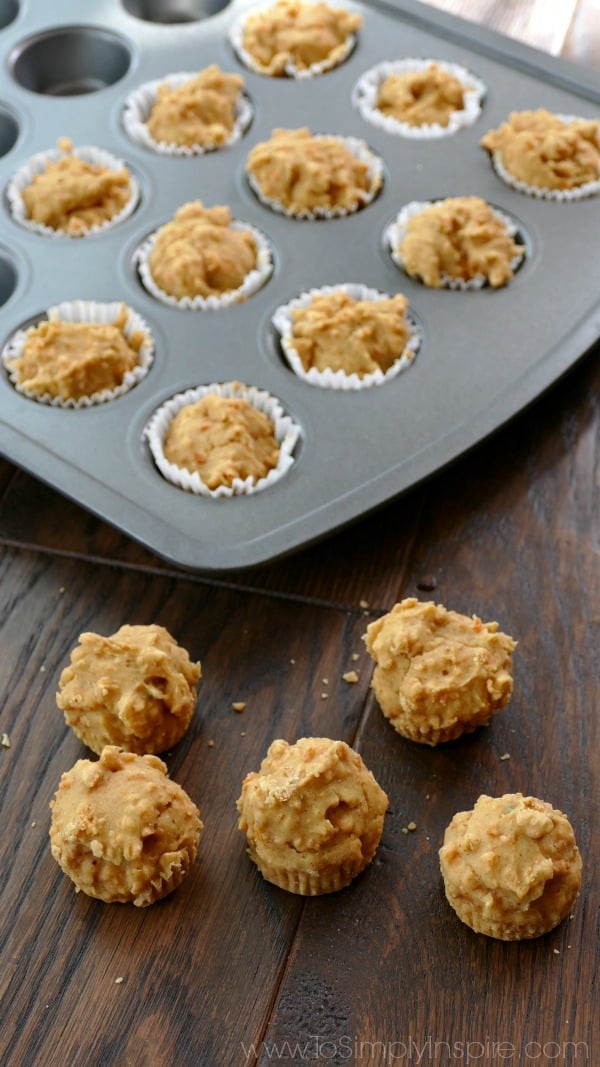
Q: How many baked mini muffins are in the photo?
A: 5